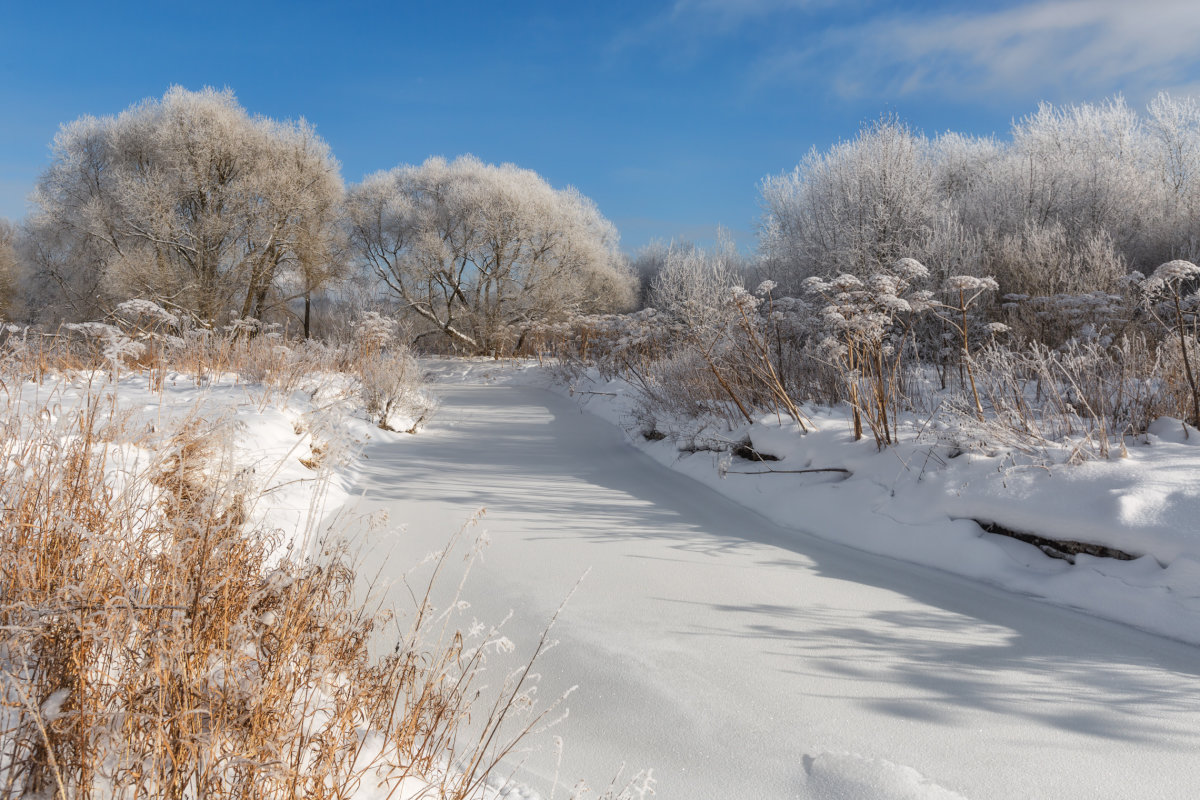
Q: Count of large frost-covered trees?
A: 2